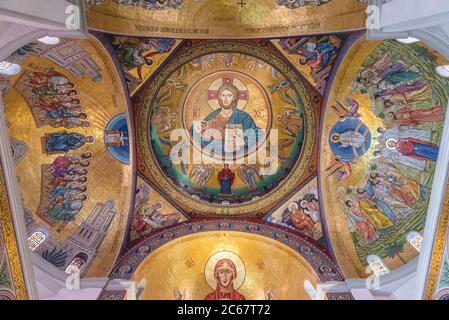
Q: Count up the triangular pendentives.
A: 4